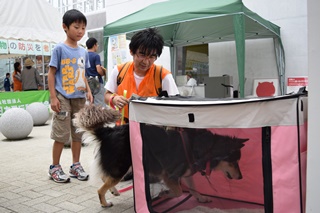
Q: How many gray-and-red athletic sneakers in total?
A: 2